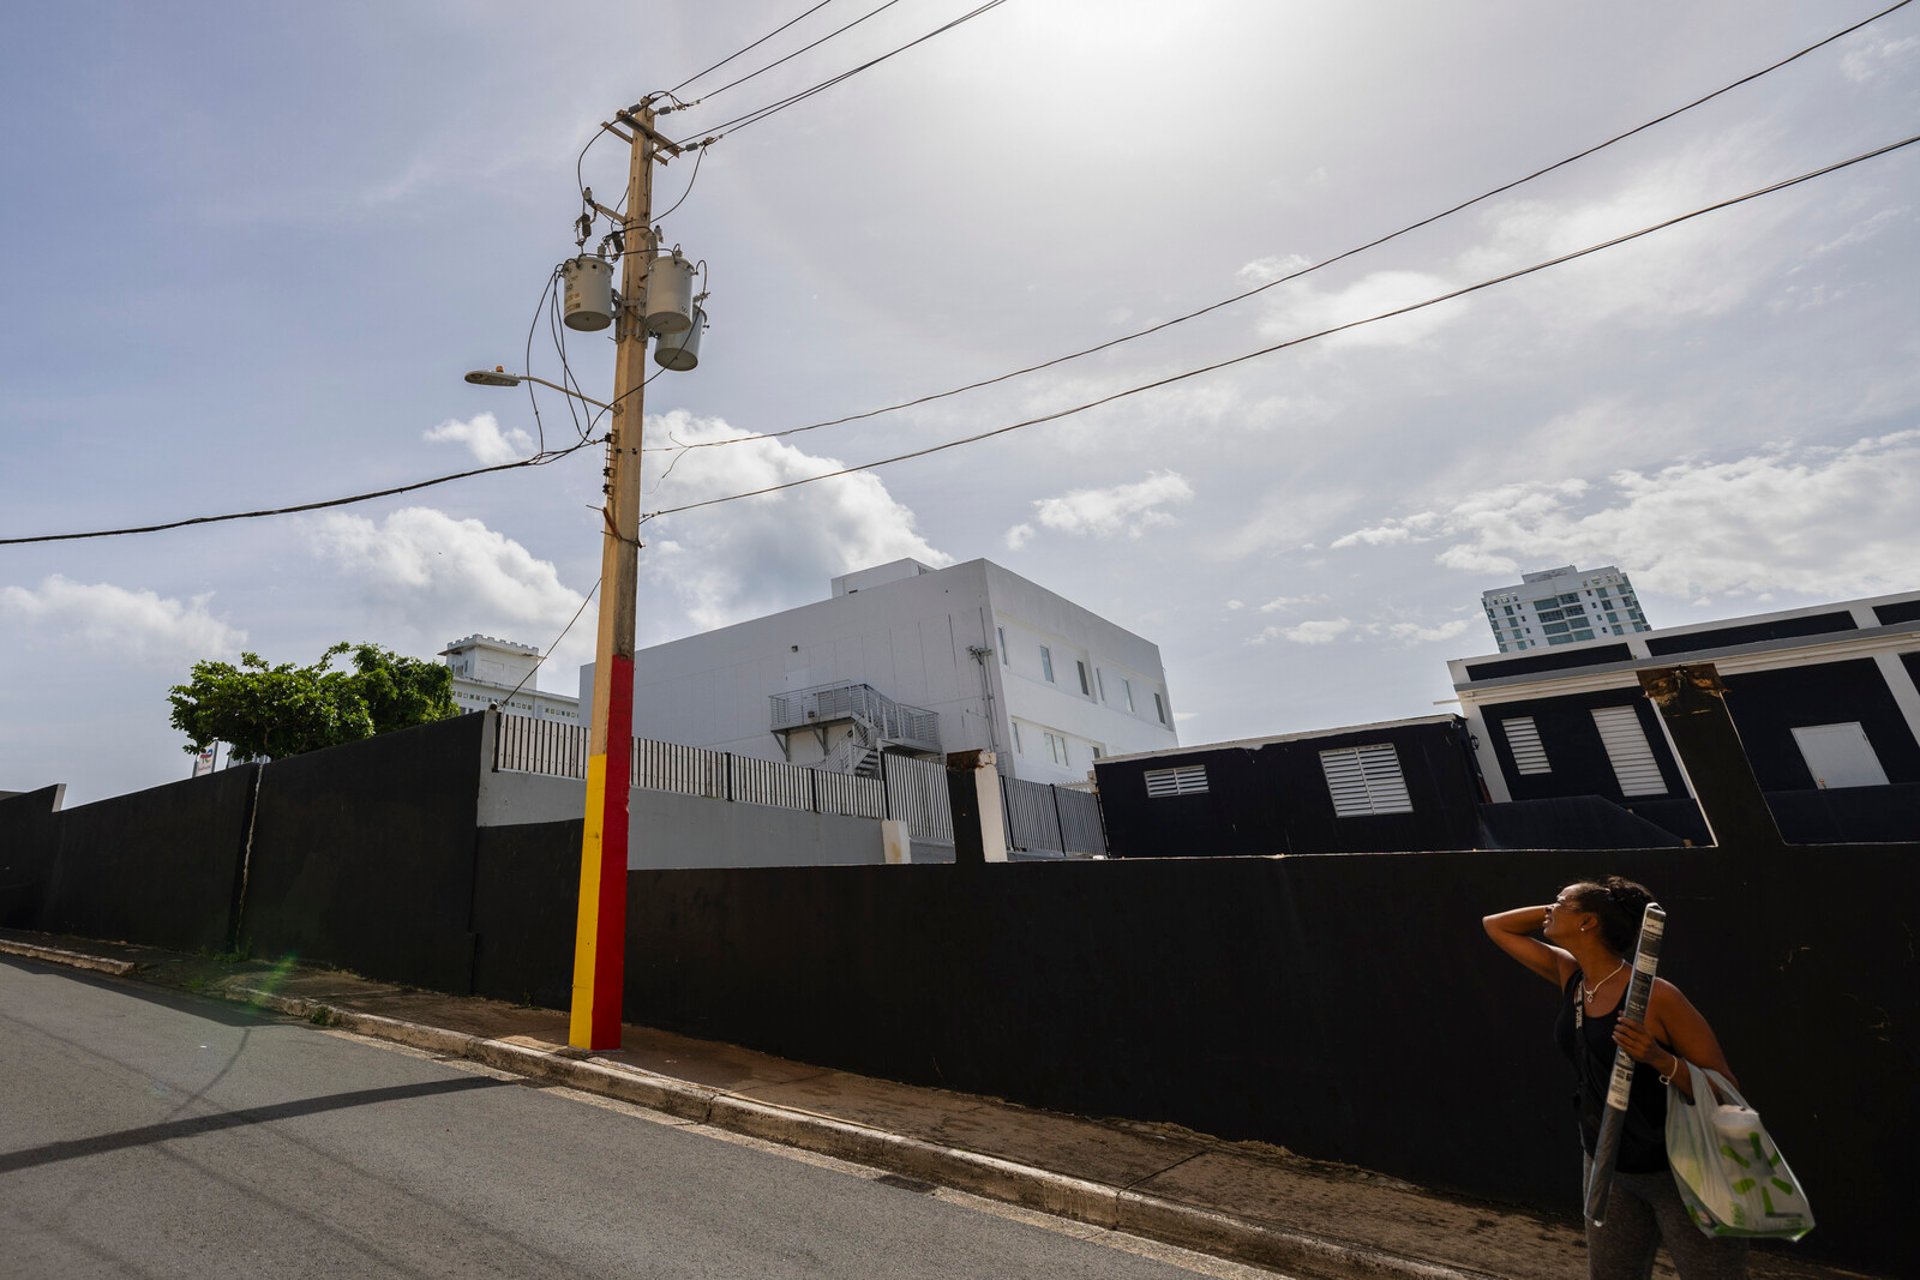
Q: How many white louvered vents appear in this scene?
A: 4